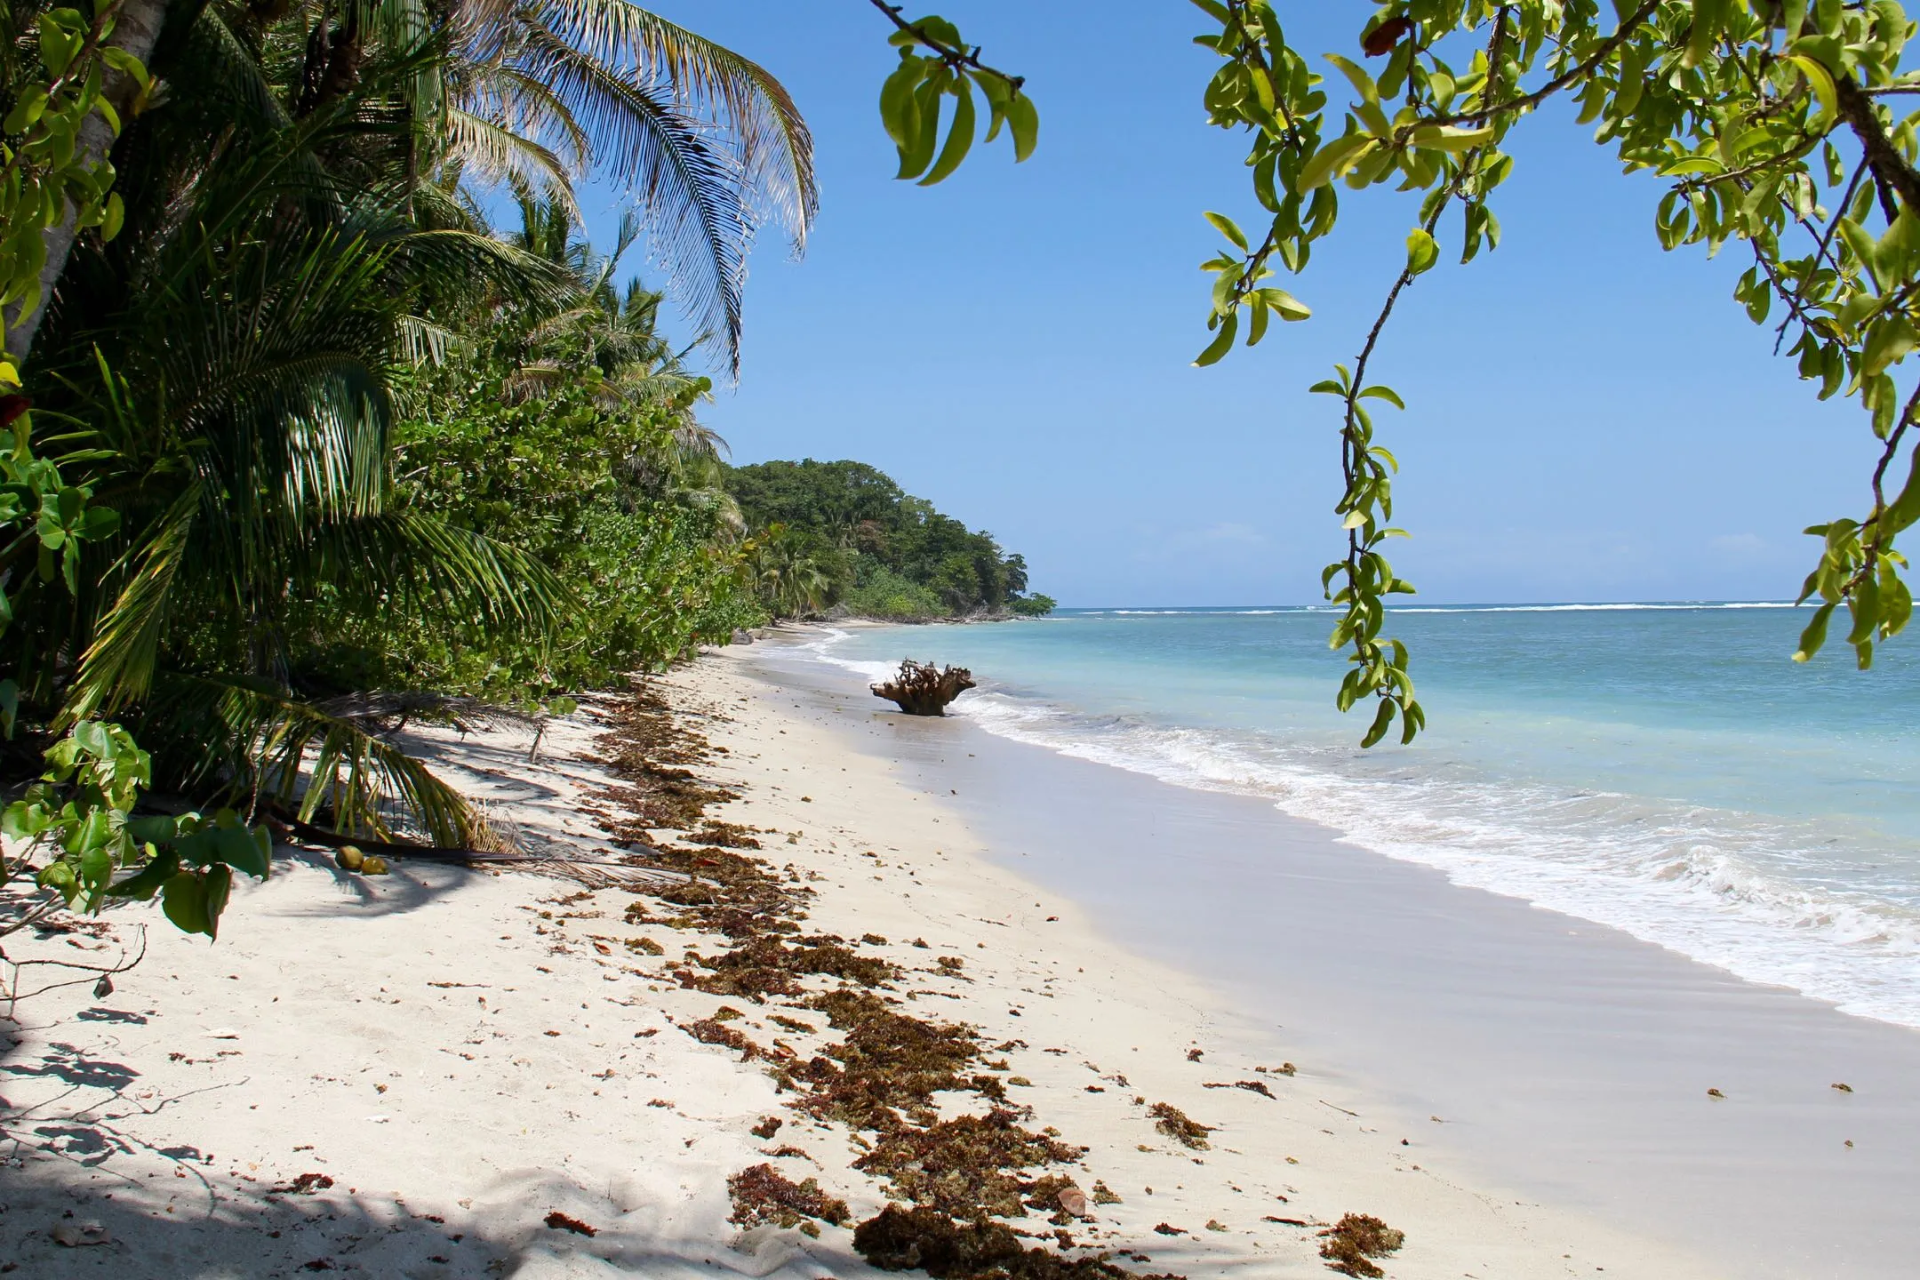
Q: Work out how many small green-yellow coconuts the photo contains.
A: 2